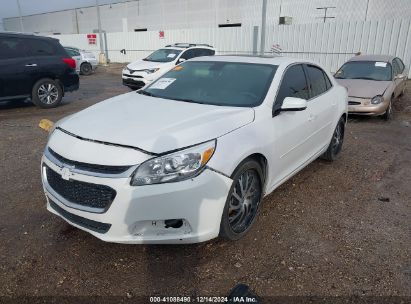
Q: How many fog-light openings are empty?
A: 1